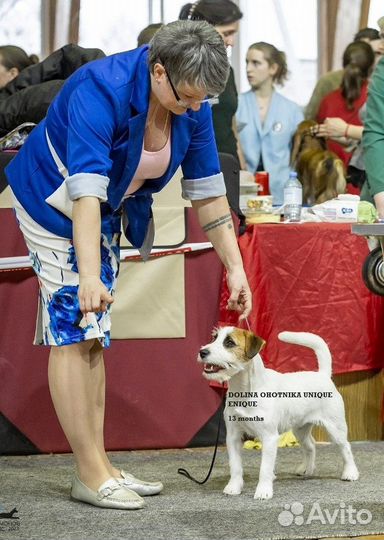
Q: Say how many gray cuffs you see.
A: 2